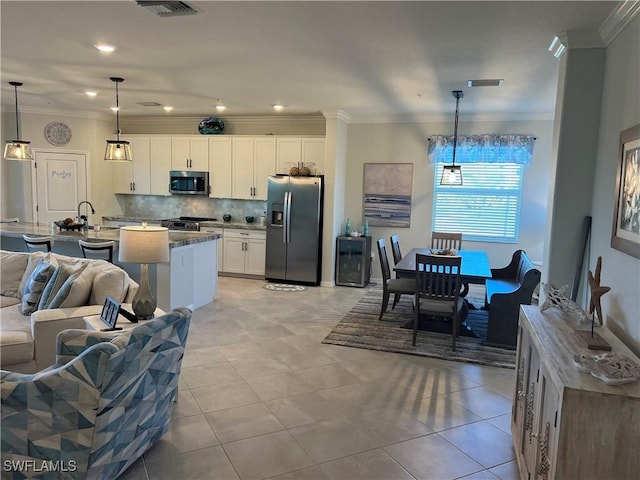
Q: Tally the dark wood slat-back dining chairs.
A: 4